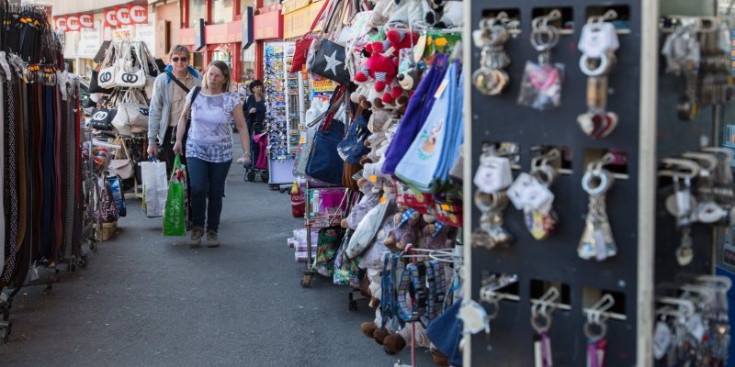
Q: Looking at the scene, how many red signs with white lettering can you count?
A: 6